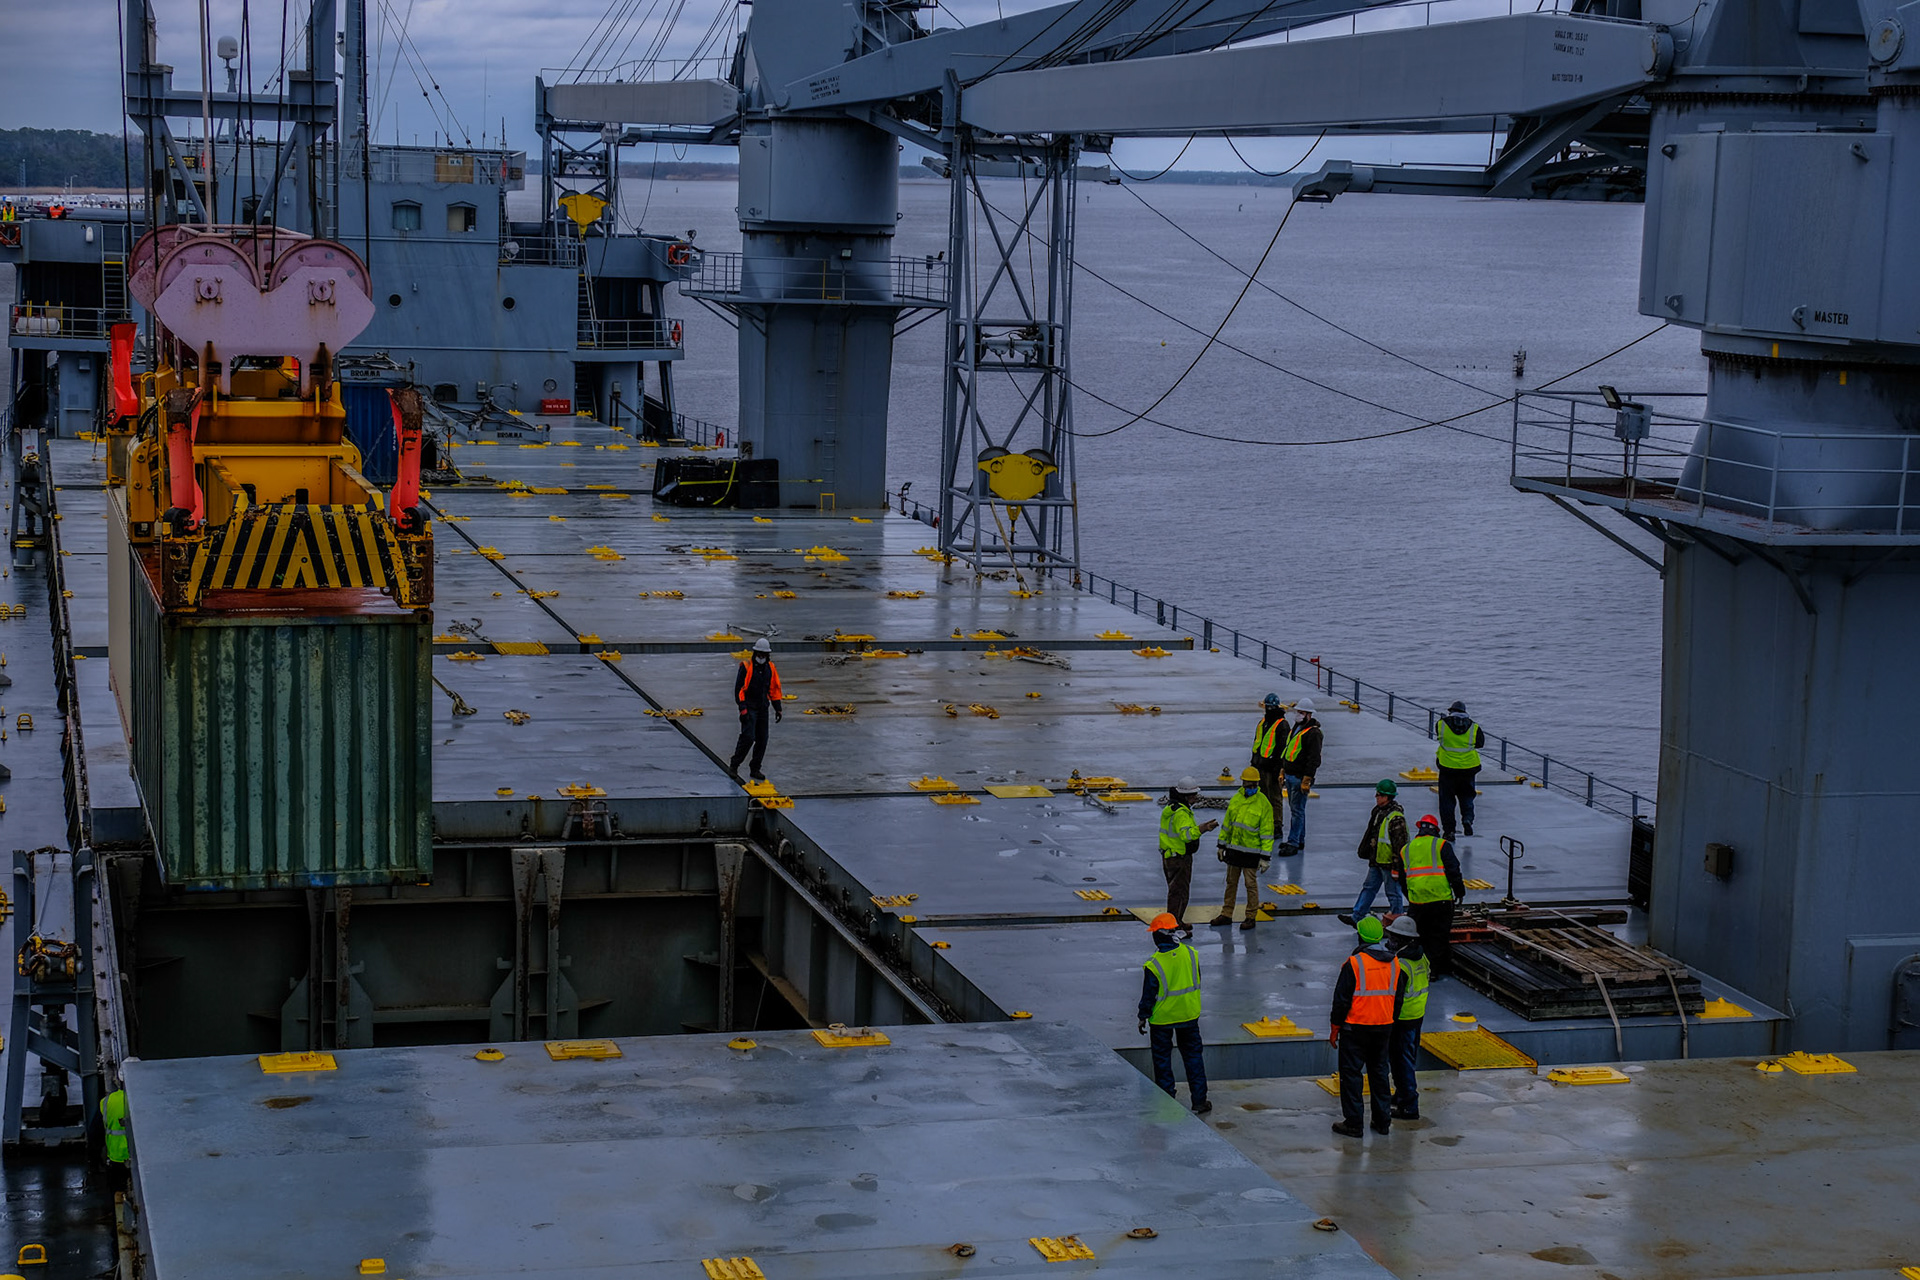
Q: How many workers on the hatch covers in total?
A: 11